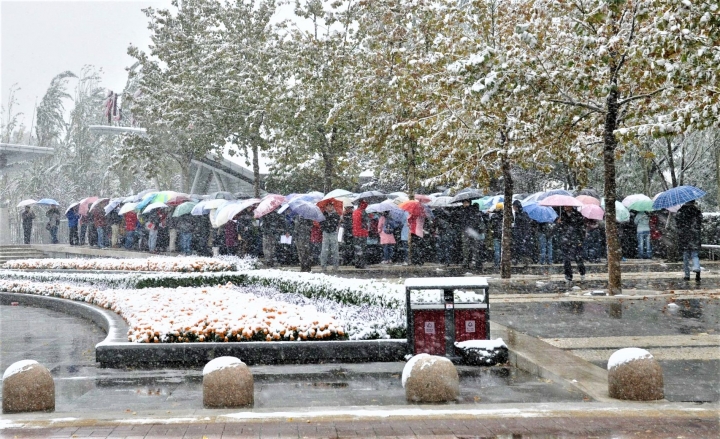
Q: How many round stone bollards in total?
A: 4